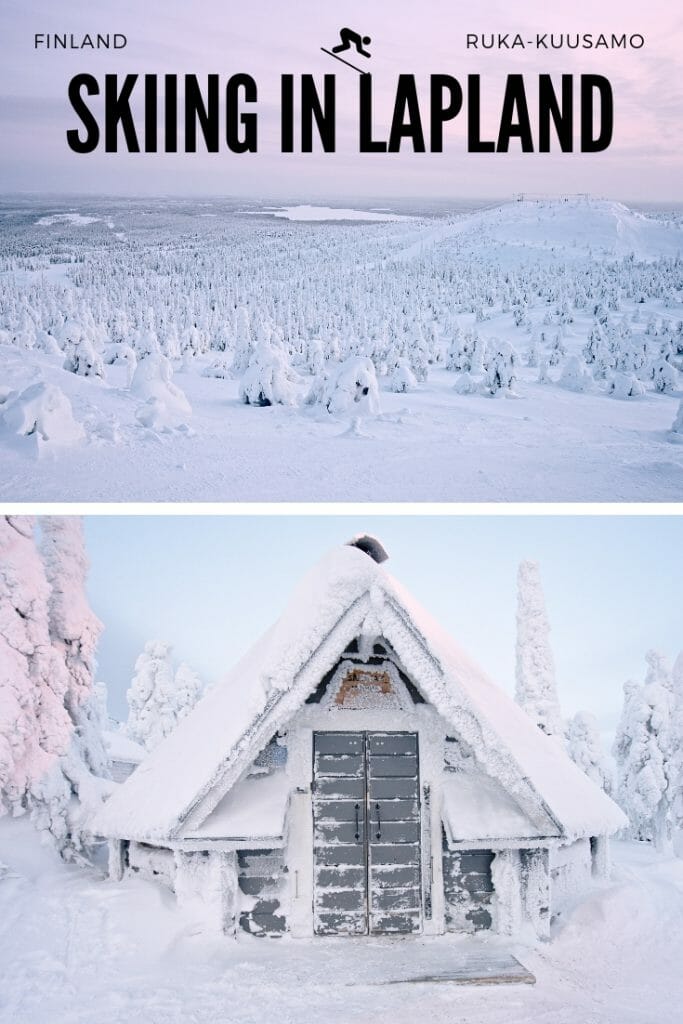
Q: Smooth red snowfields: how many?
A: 0